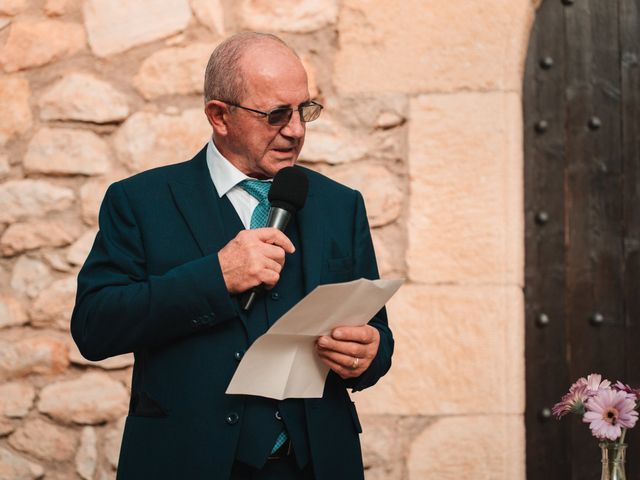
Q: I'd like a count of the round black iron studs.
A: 8